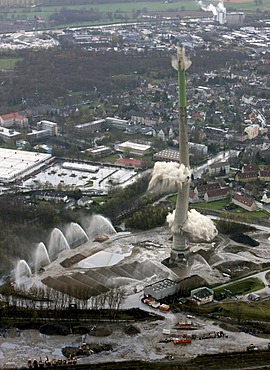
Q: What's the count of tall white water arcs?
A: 5